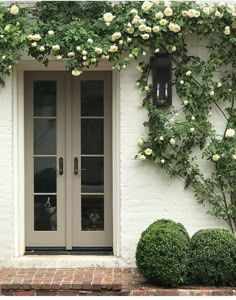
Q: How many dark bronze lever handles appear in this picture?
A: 2